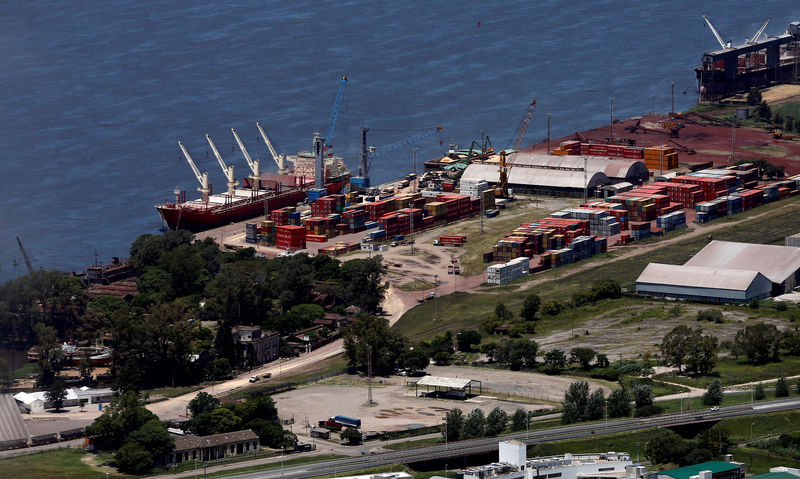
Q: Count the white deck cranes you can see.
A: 6